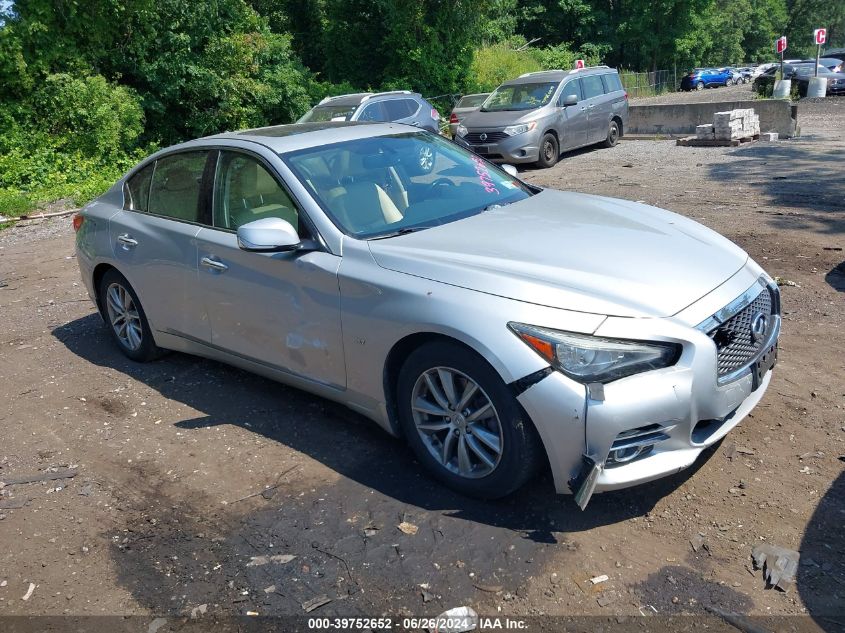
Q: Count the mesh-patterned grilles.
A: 1